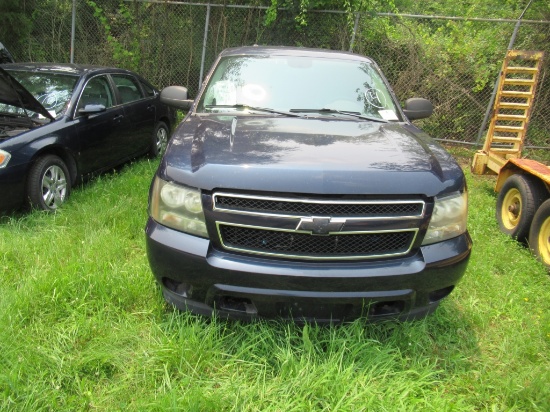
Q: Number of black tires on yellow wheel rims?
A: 2